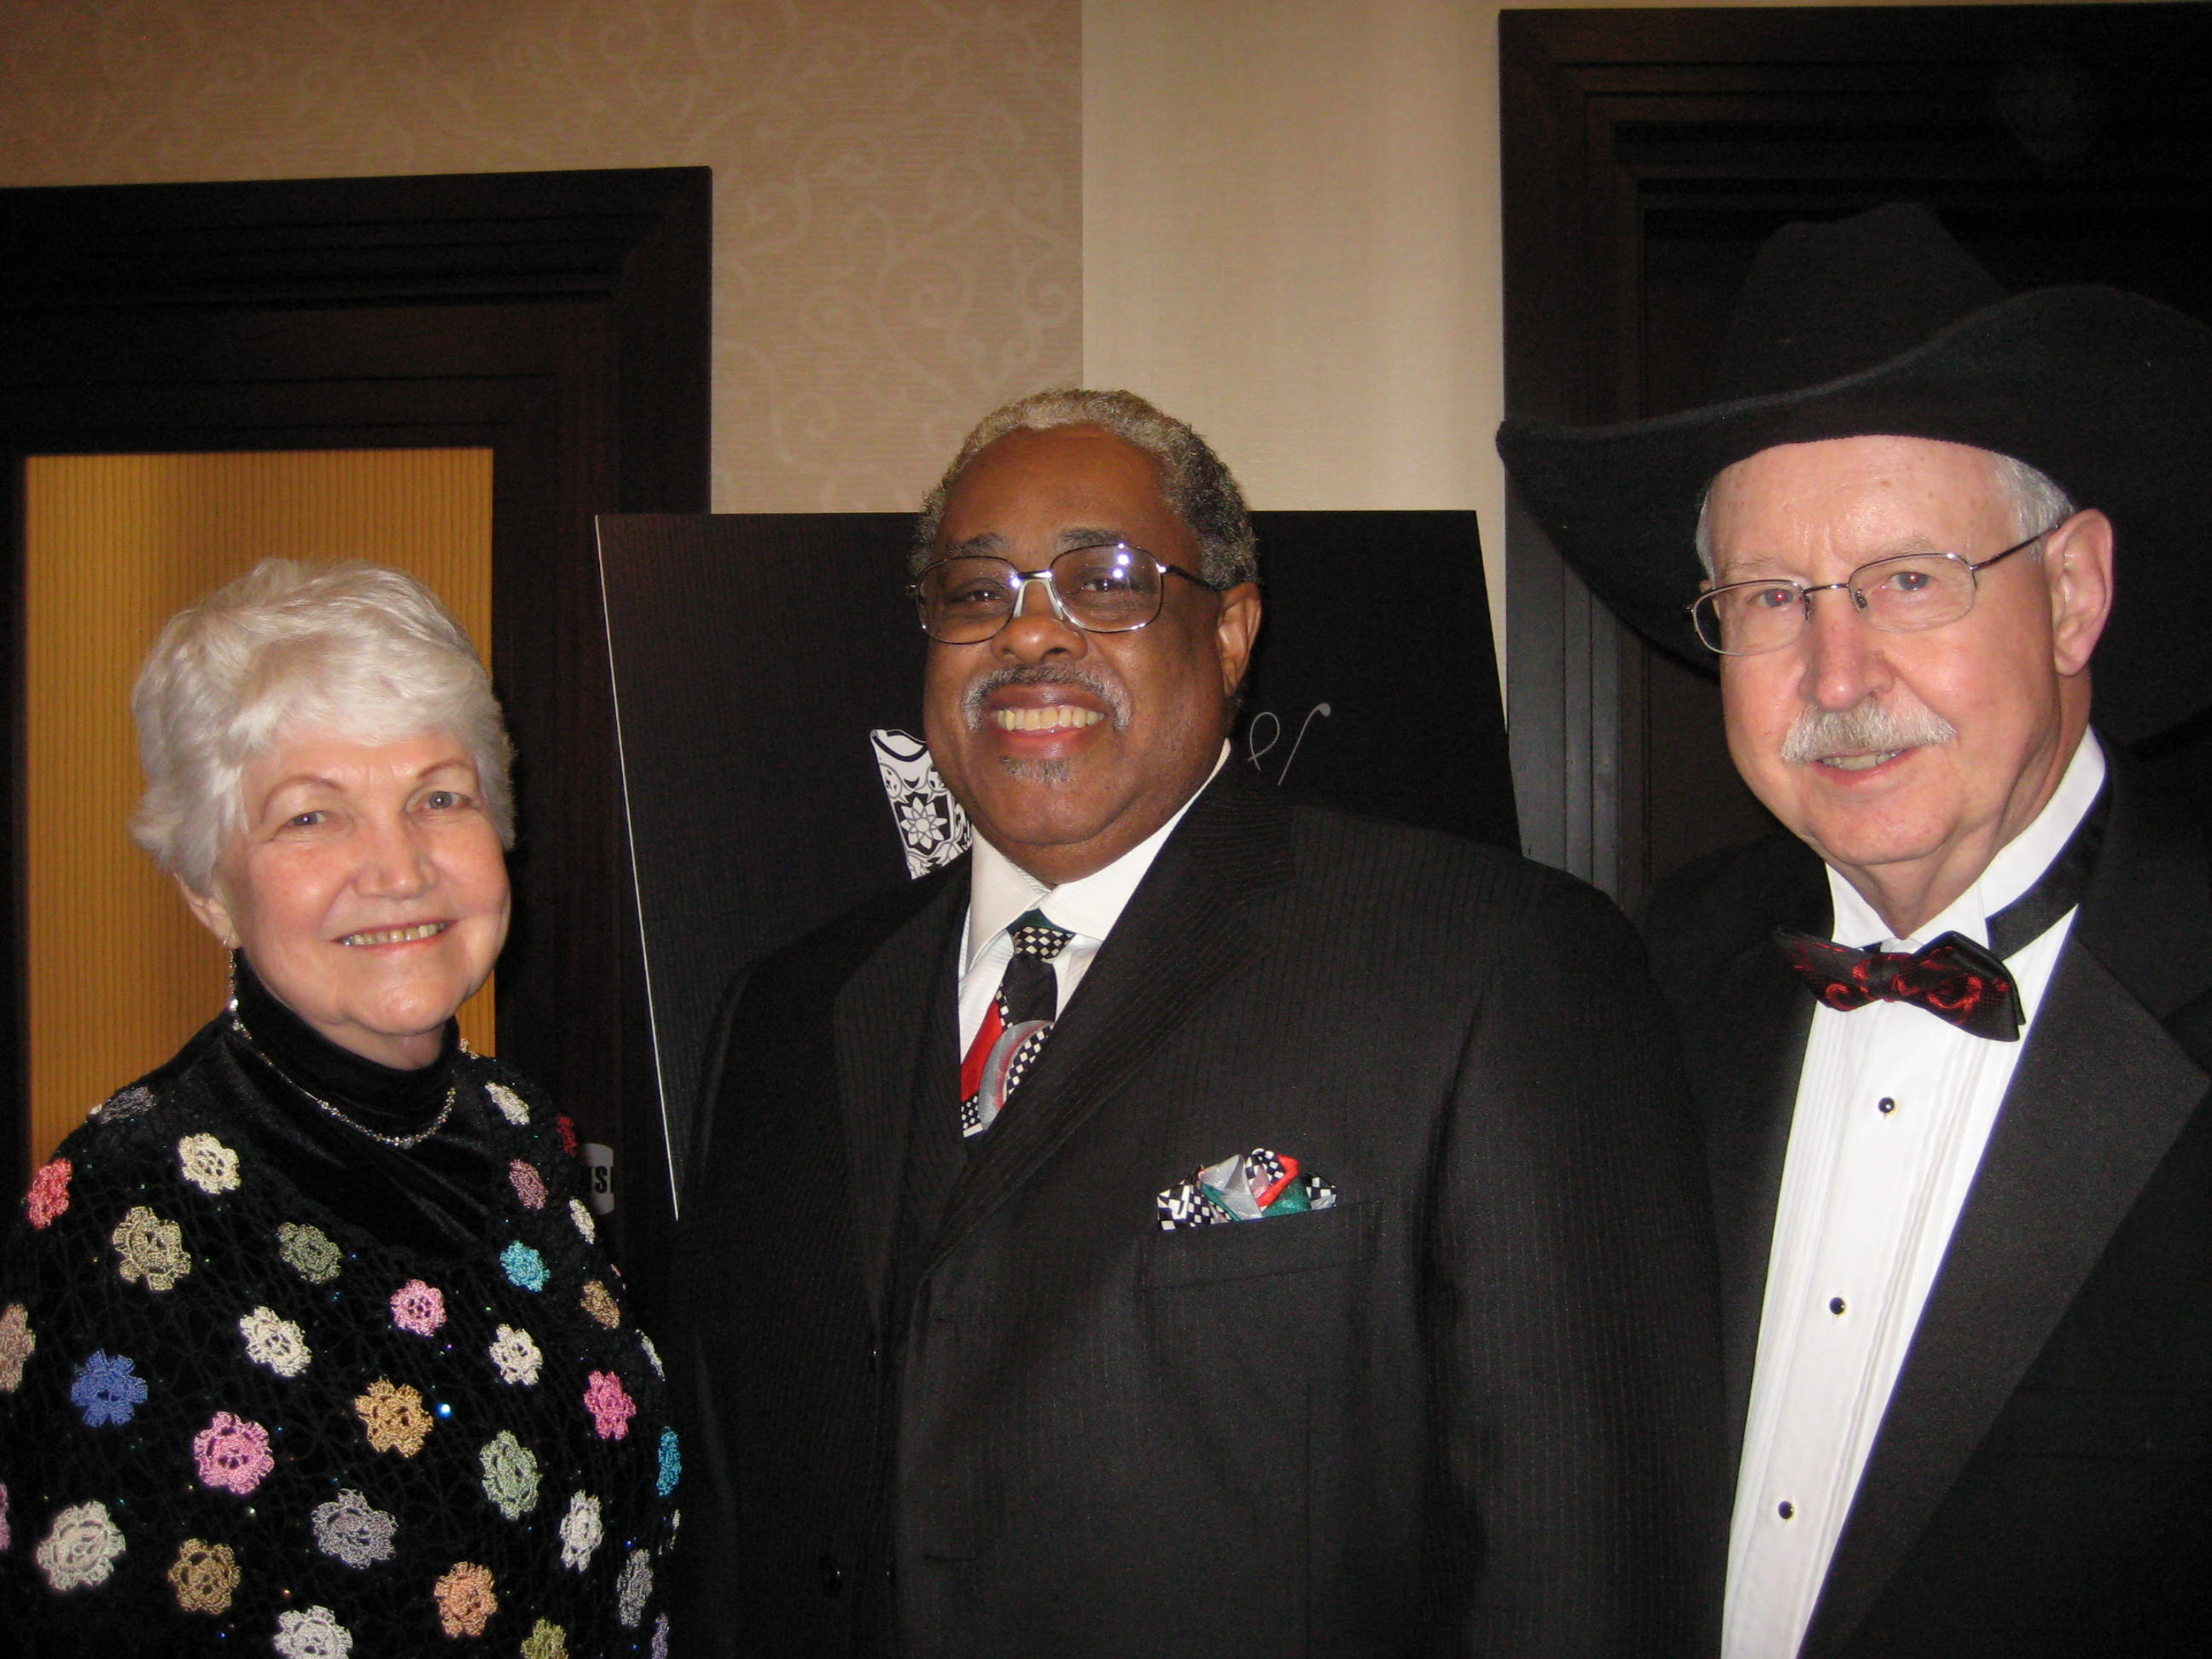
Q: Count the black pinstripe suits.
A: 1